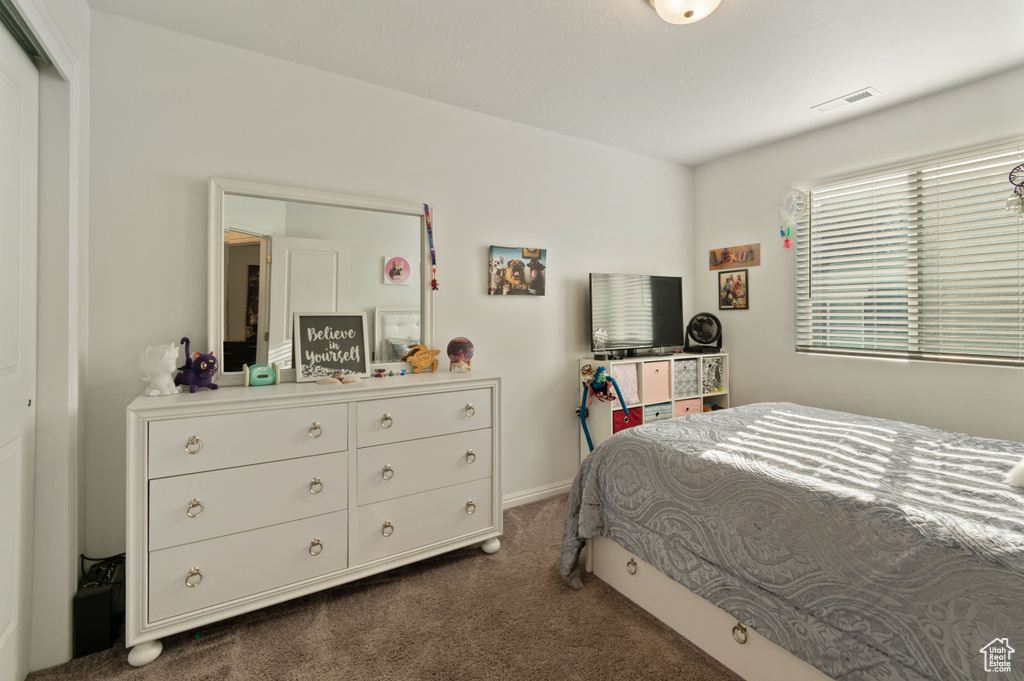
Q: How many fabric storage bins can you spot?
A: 7